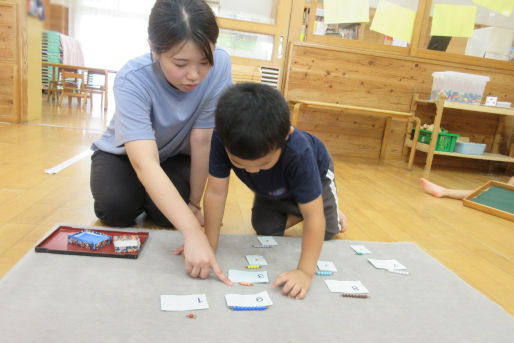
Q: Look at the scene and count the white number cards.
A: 9